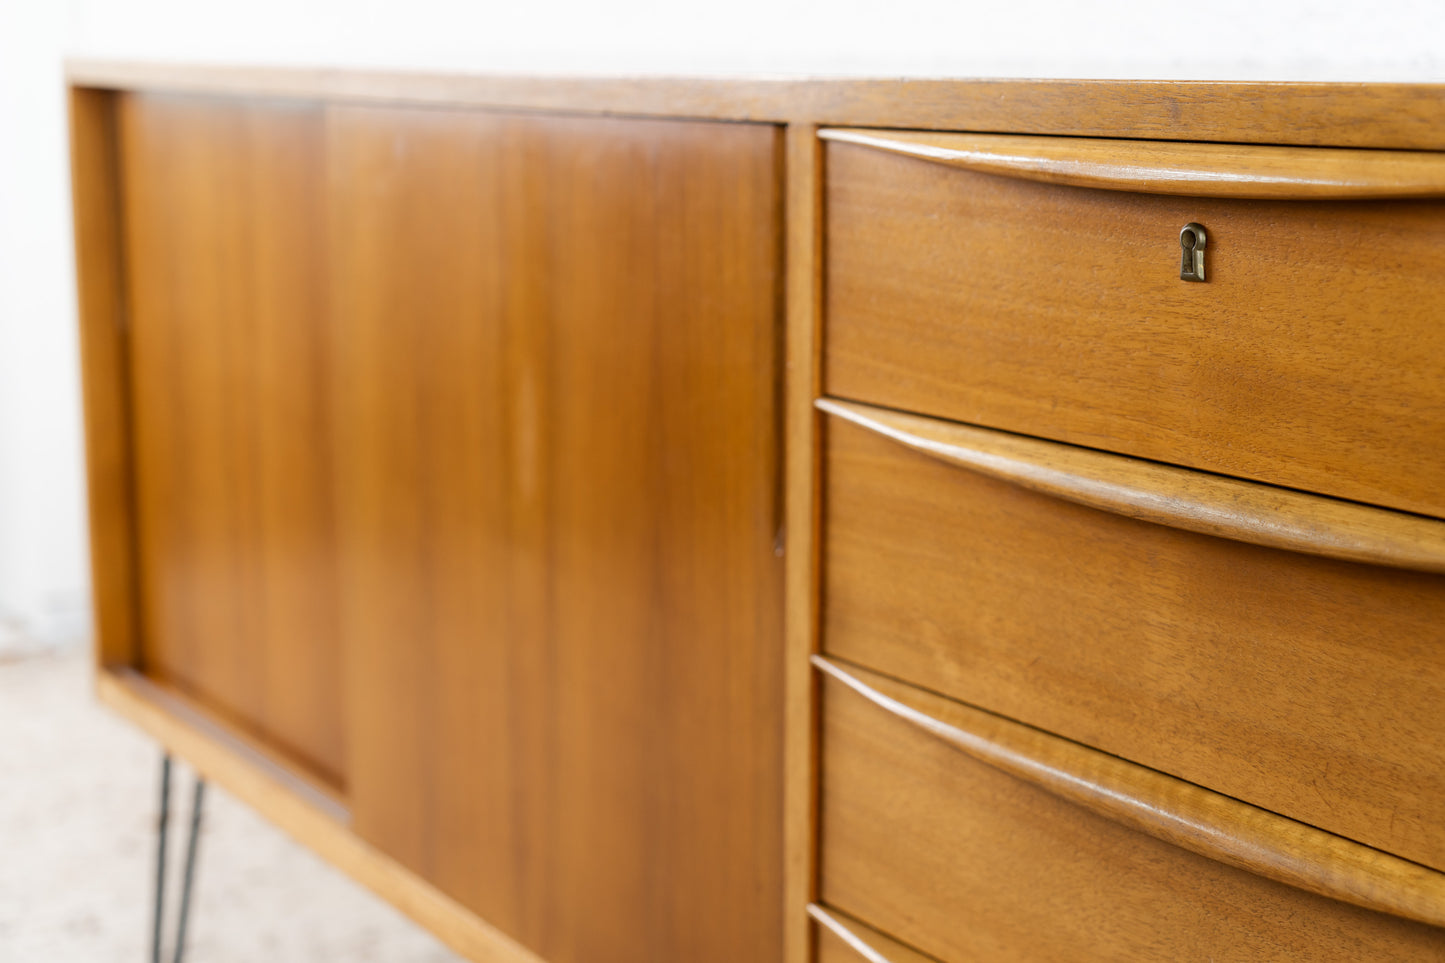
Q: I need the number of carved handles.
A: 4